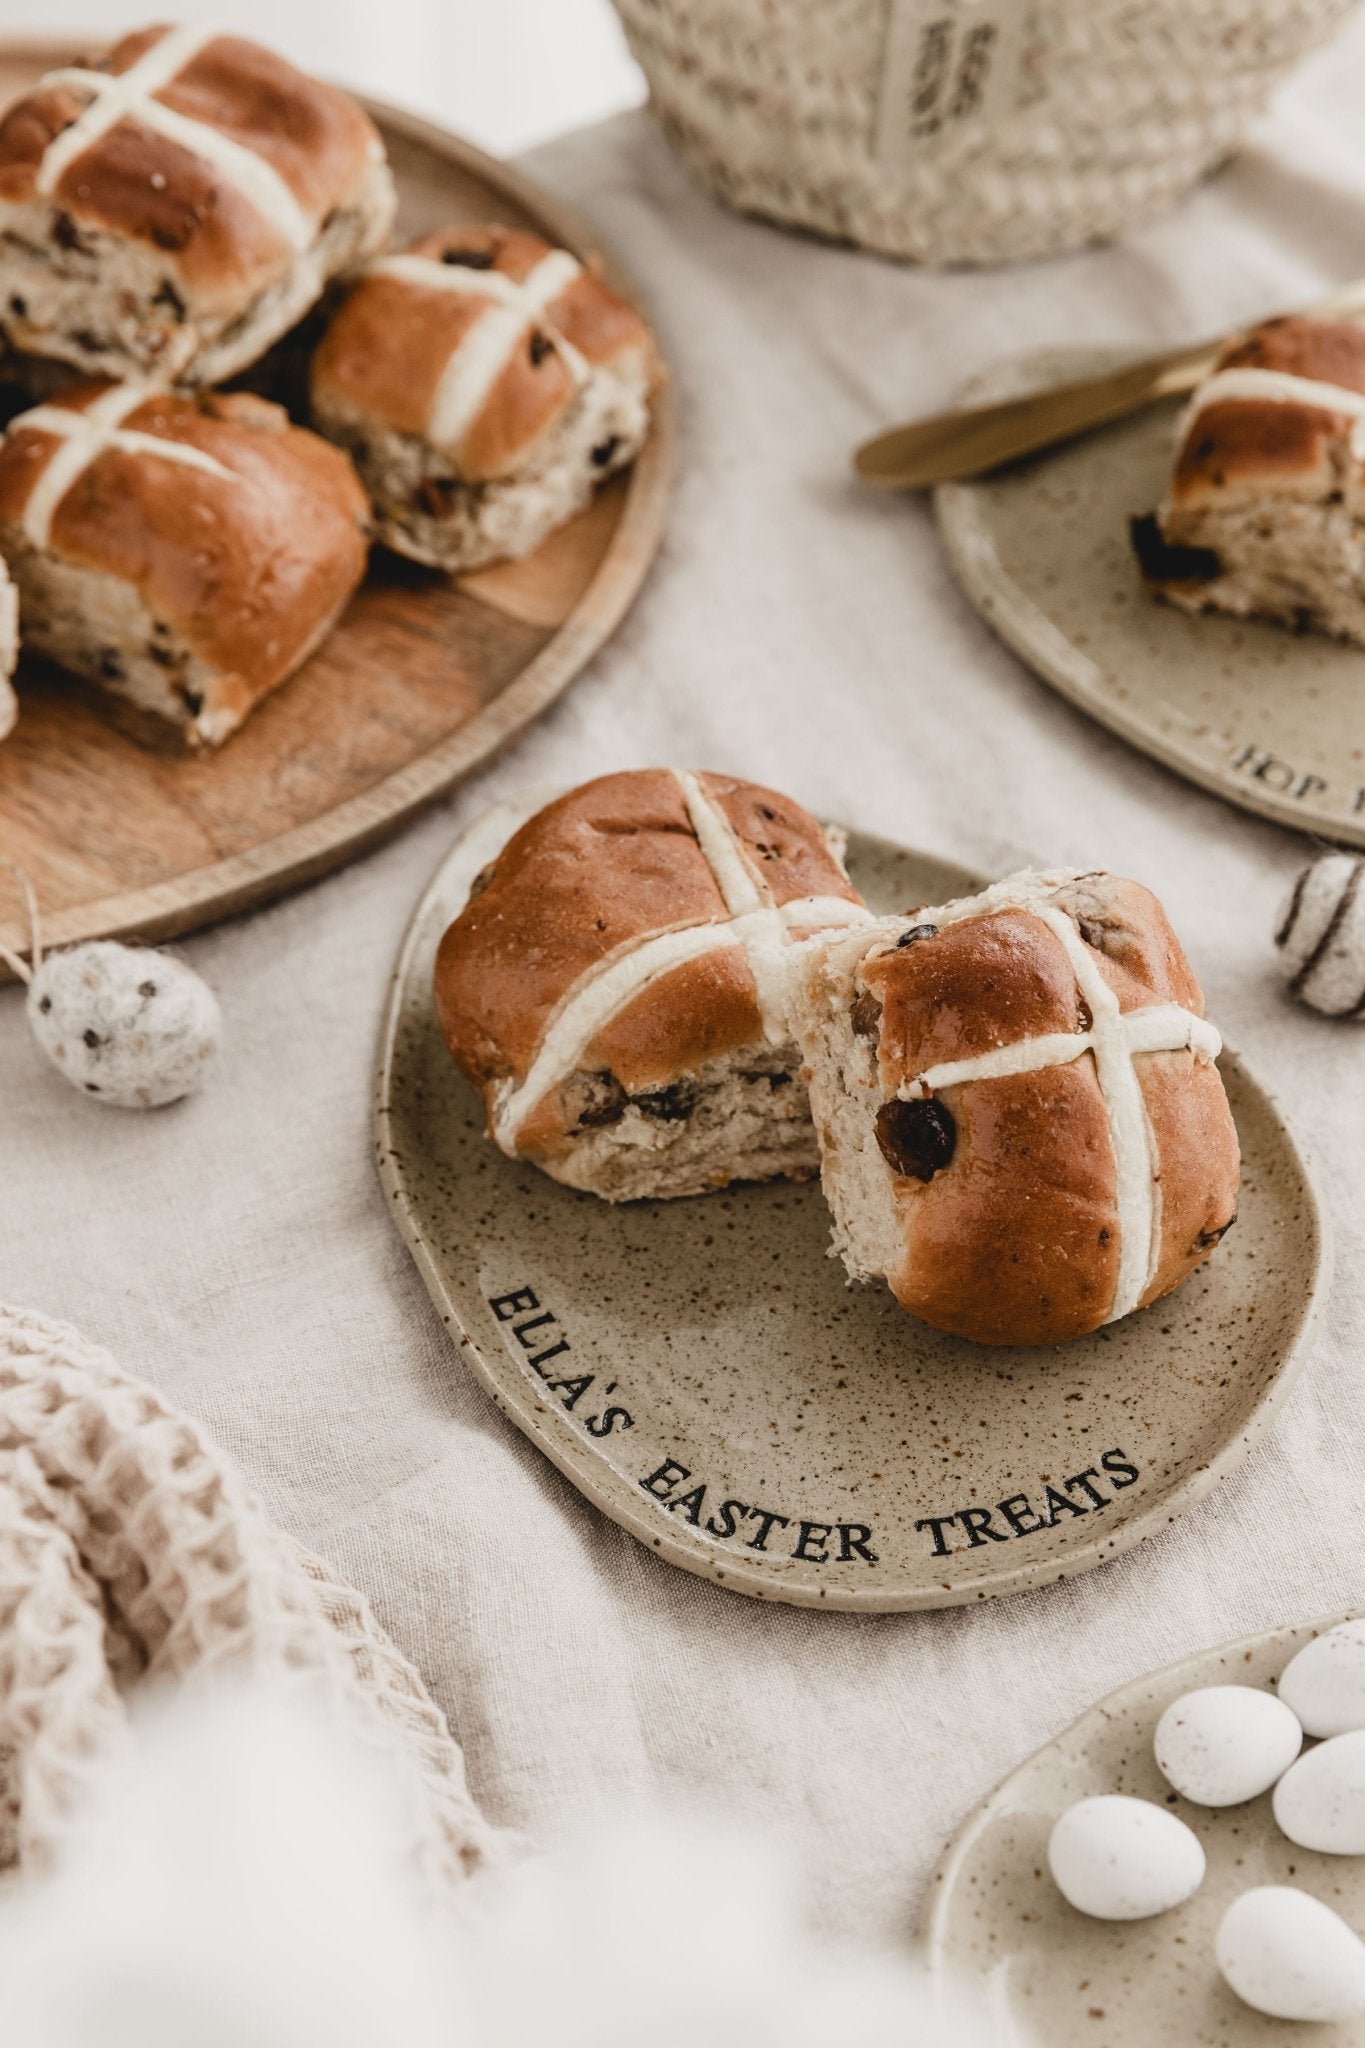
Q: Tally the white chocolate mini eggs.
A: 5